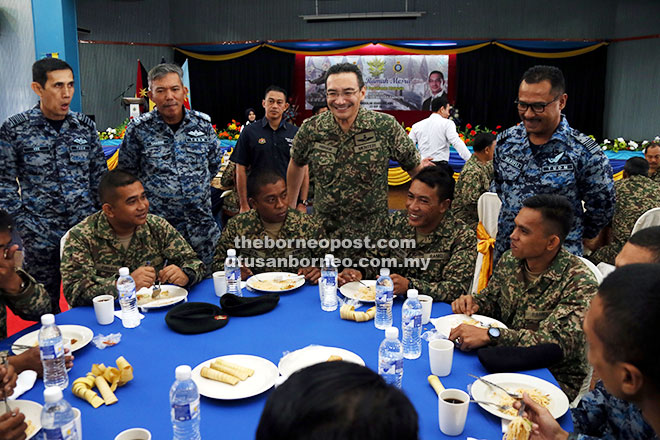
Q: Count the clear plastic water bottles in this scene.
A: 9